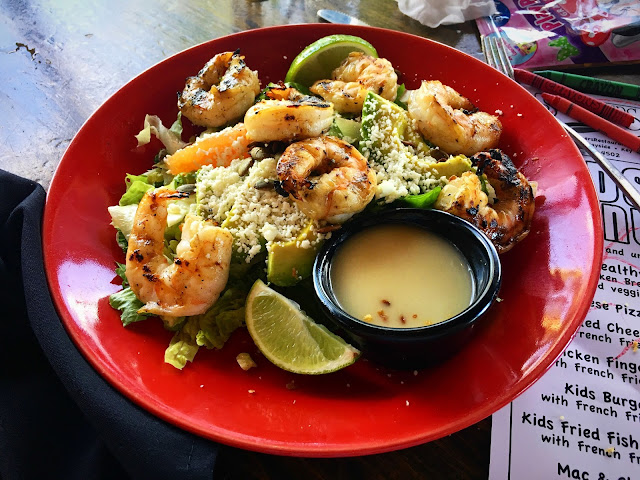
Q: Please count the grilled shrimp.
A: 7